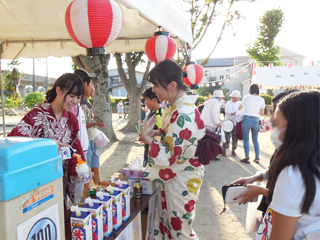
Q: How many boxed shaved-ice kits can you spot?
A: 5